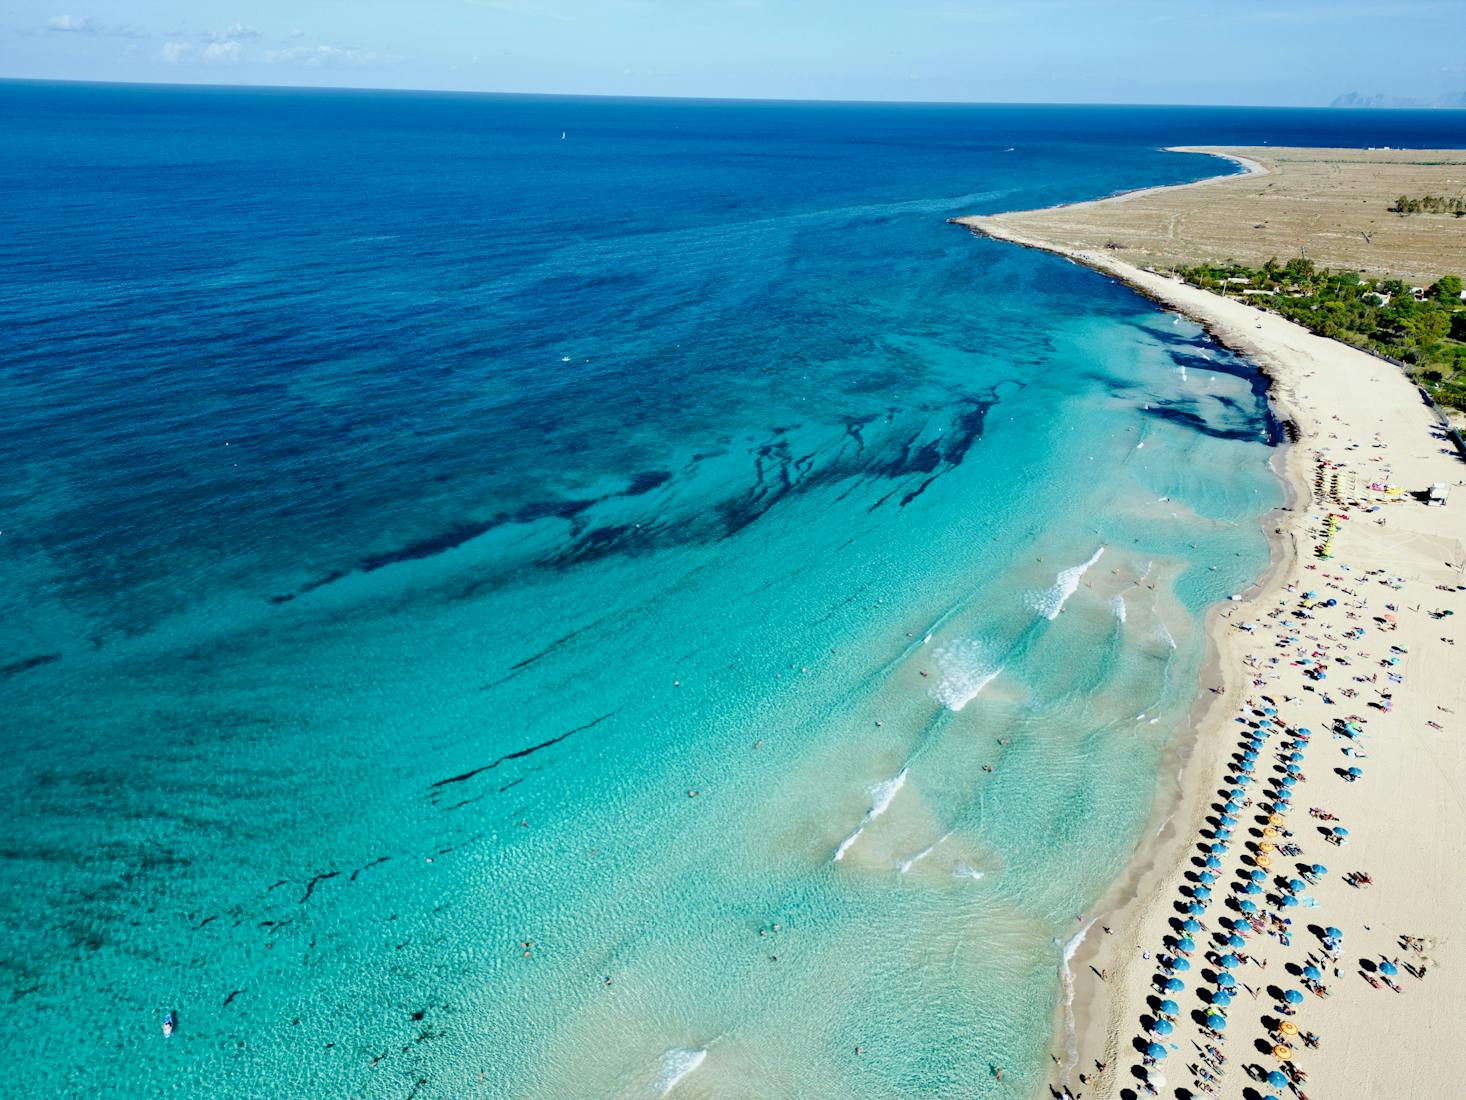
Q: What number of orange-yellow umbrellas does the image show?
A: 6